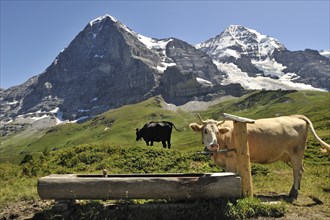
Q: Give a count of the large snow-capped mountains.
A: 2